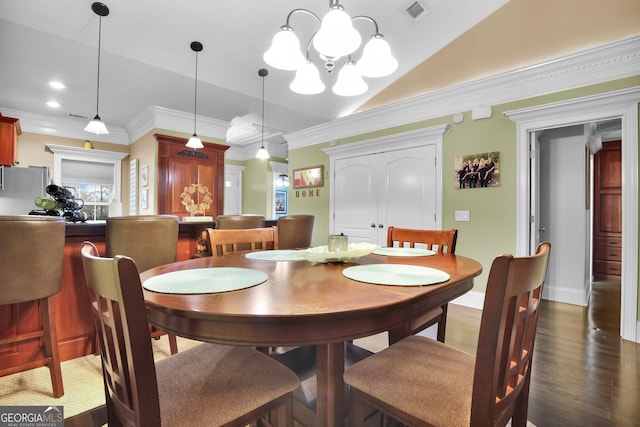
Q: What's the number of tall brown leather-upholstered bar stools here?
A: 4